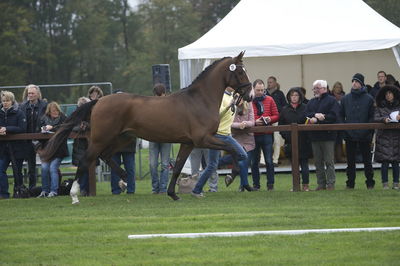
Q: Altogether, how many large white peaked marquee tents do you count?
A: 1